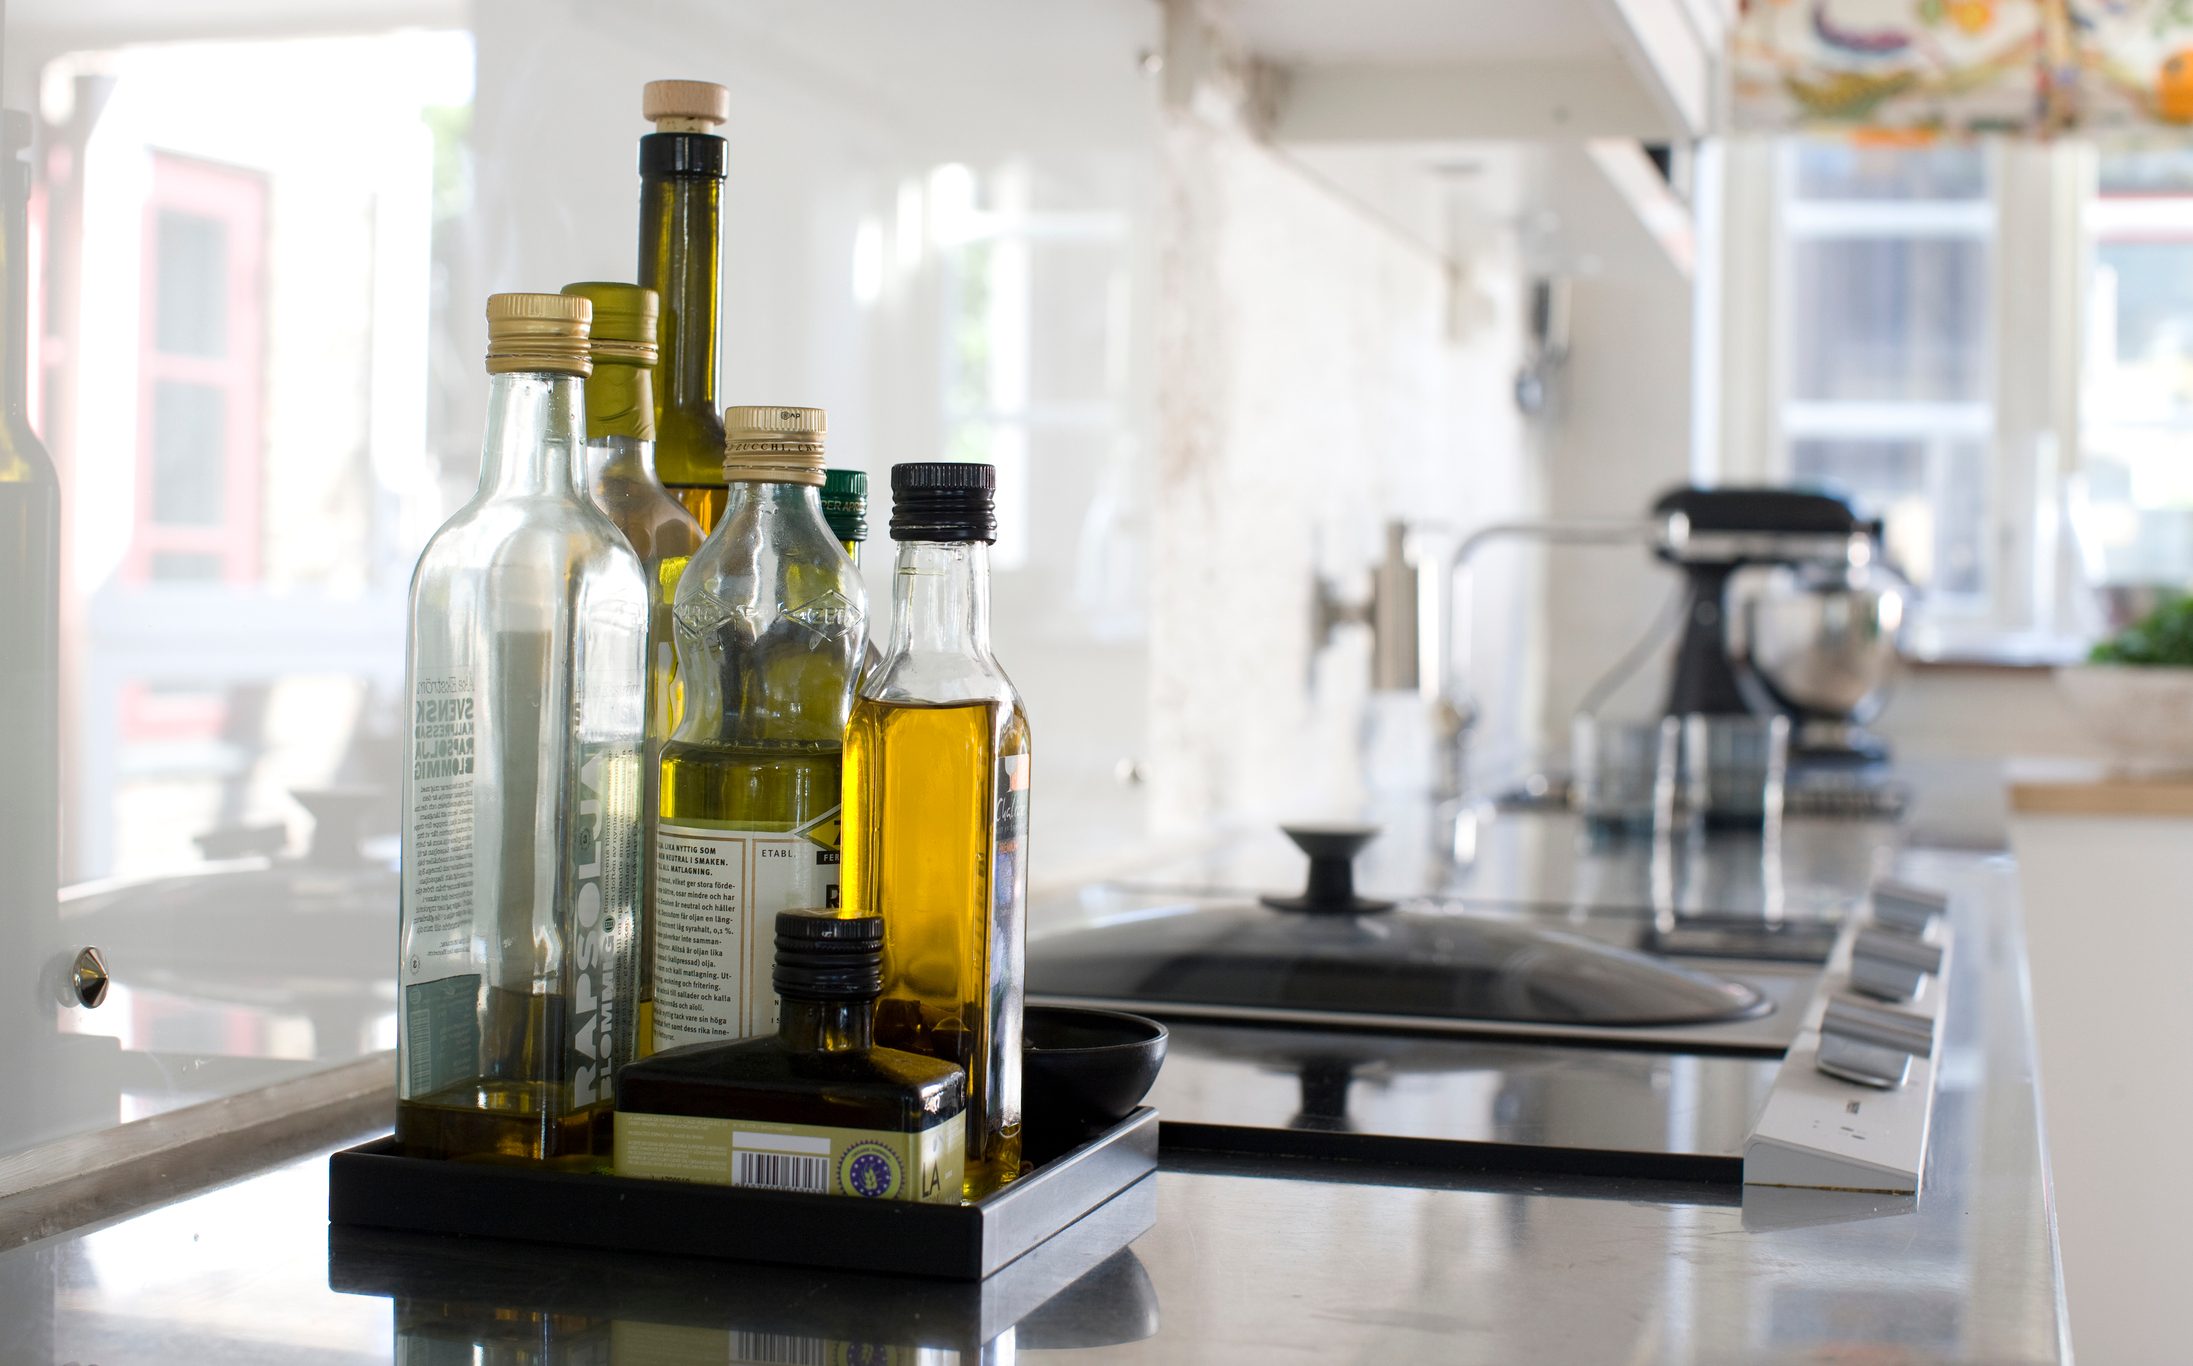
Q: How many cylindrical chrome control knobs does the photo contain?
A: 3